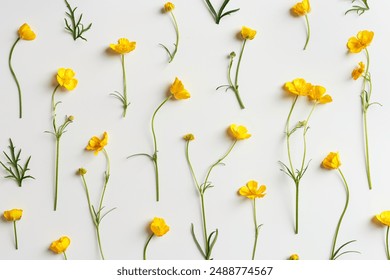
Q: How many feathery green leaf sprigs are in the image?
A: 4